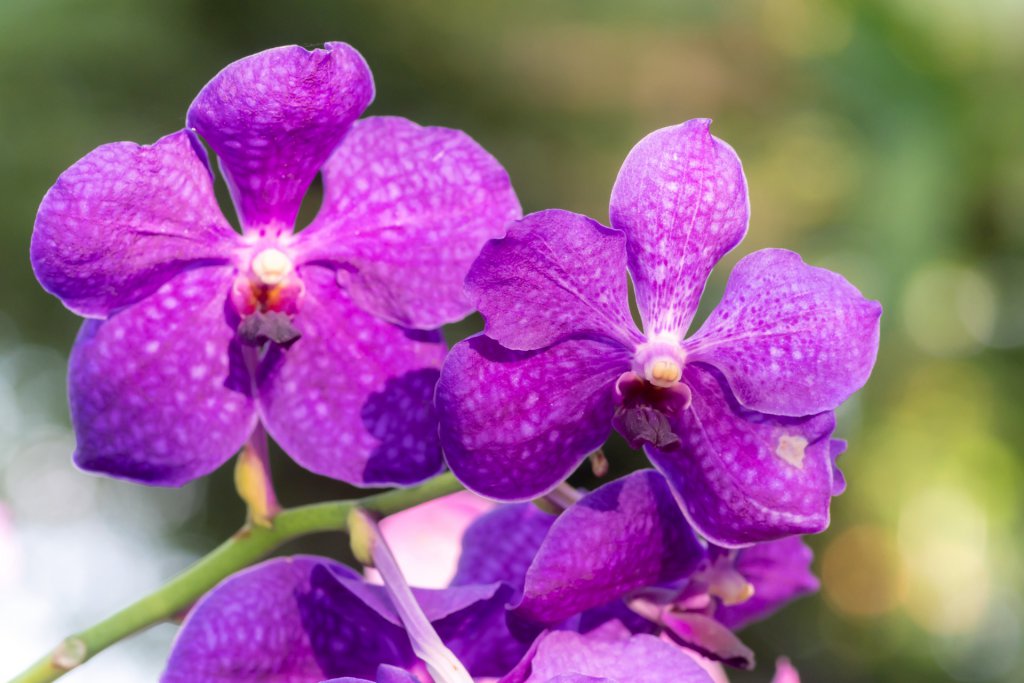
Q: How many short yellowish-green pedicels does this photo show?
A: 2